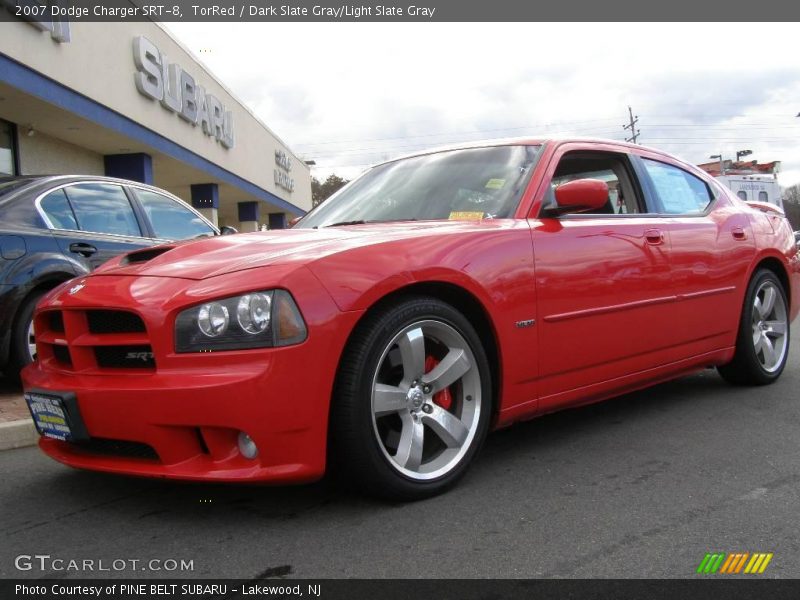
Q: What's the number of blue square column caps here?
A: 4